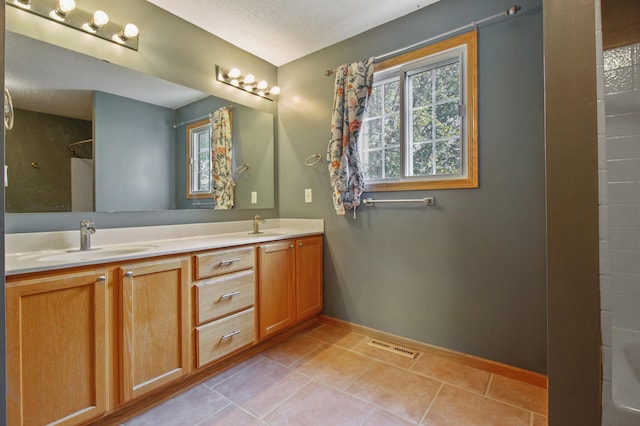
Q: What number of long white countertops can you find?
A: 1